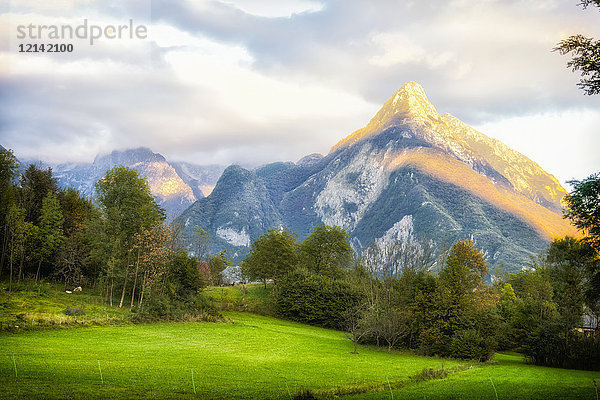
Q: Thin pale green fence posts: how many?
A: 6